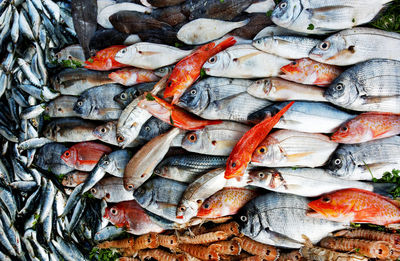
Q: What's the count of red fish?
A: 11